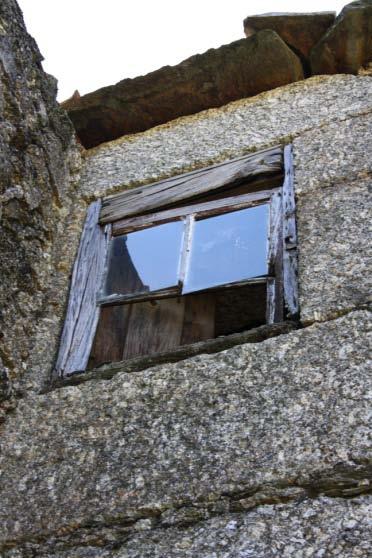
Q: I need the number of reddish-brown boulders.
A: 3